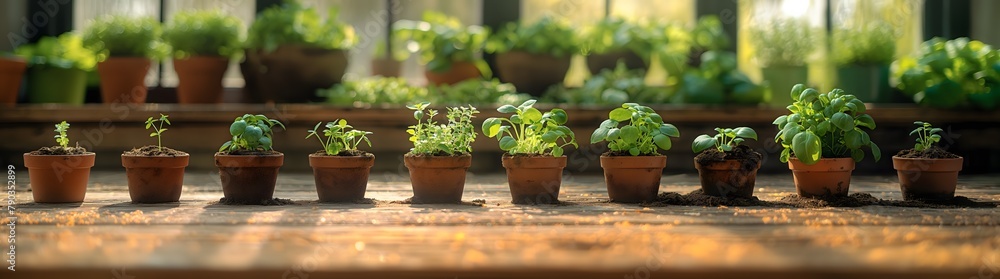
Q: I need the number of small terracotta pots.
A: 10